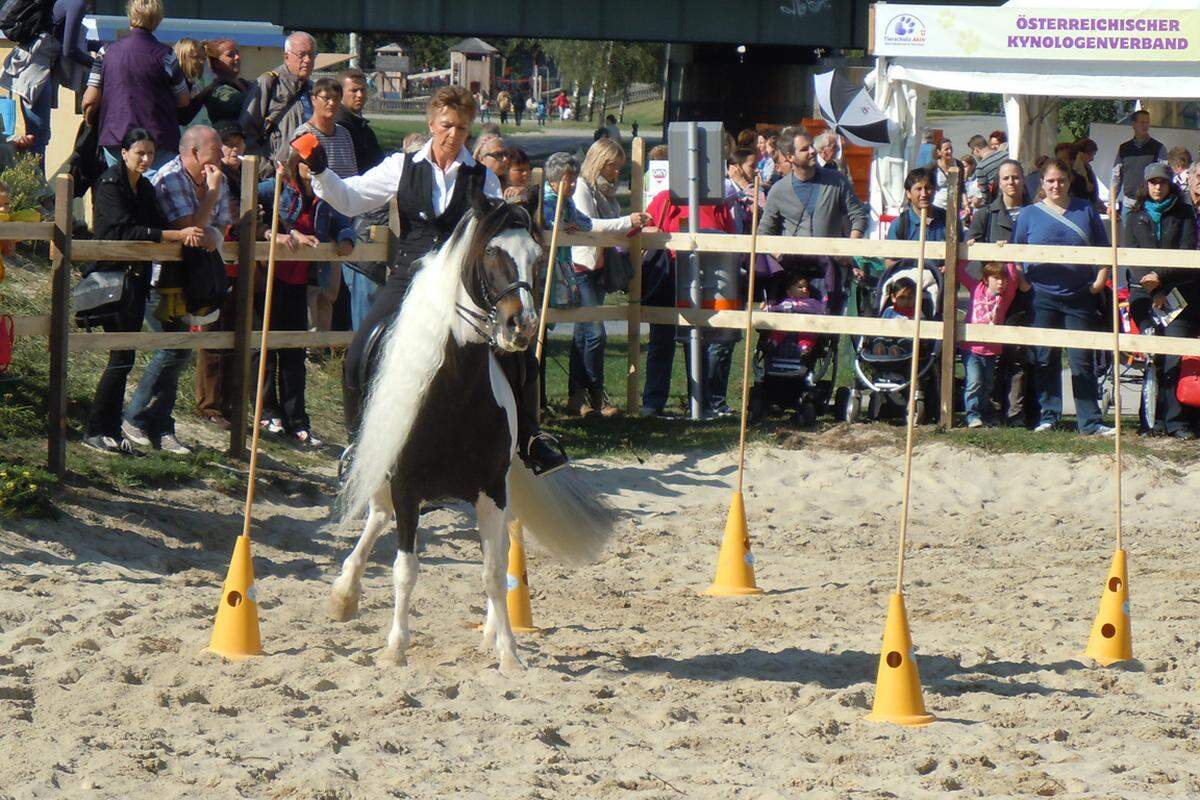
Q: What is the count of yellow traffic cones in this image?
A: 5